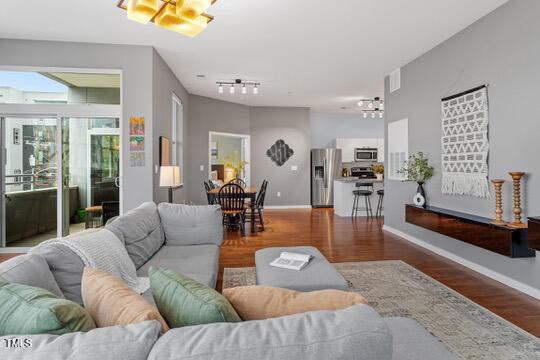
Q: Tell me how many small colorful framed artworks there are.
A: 3